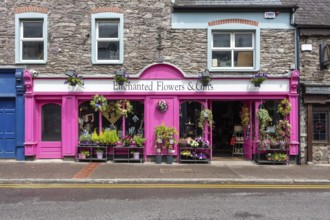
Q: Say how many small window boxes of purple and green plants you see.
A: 4